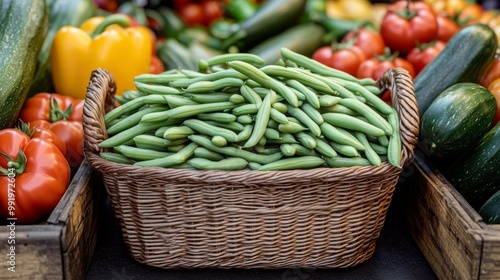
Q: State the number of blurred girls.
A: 0